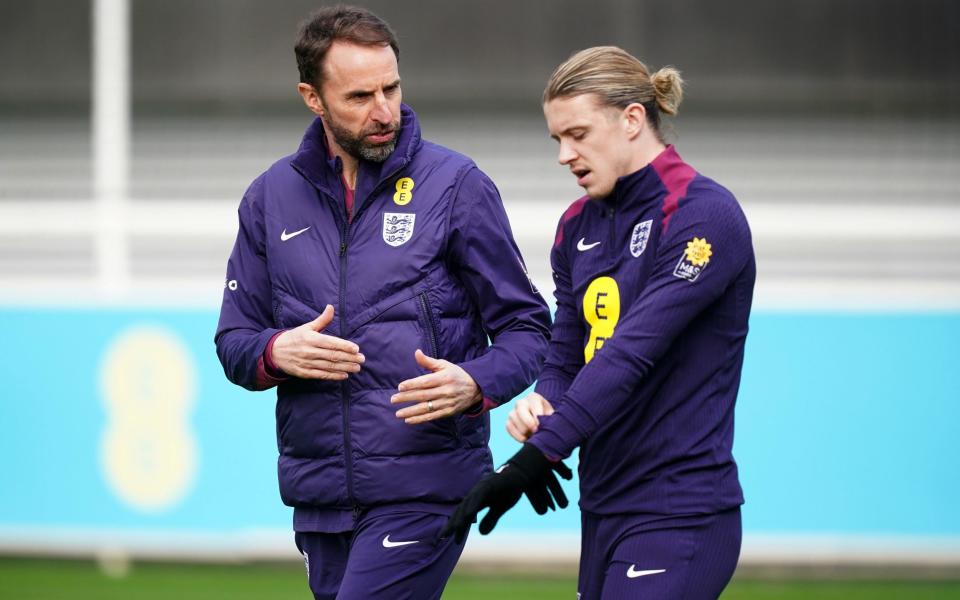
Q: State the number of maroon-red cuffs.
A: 2